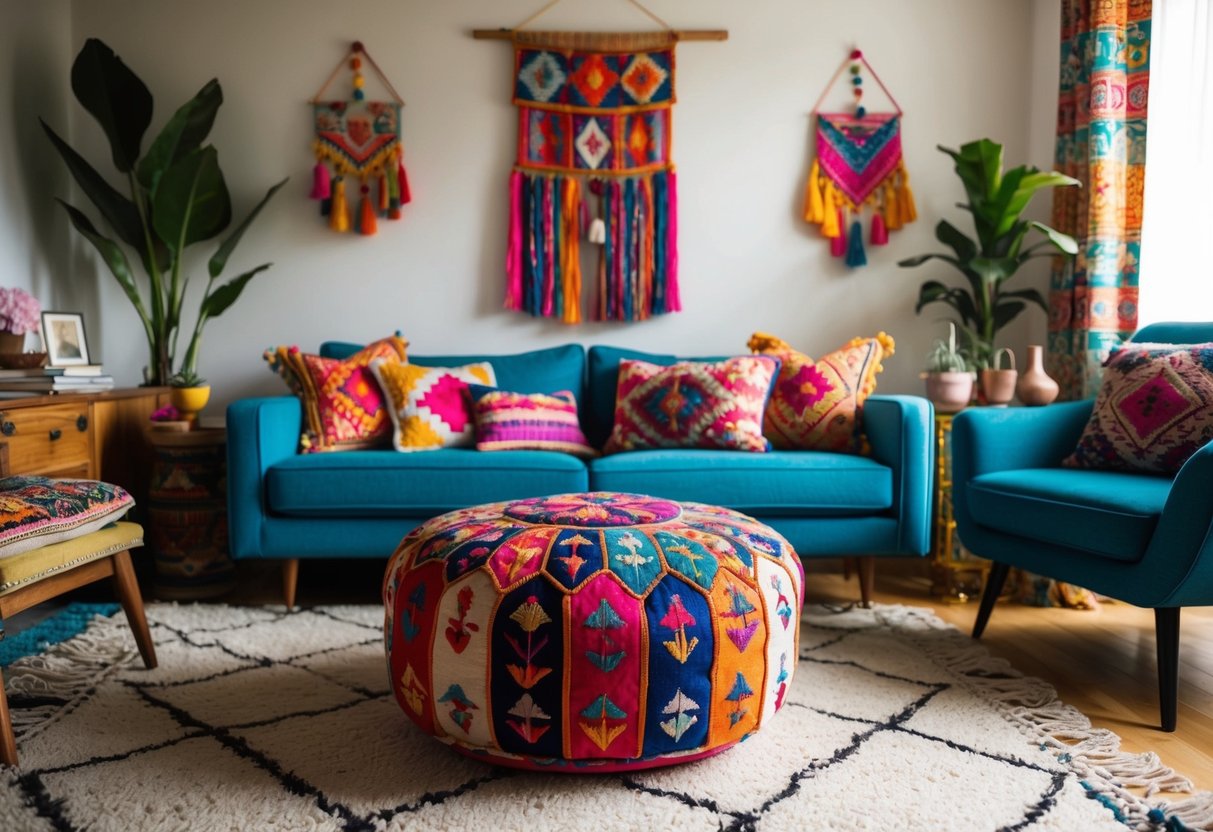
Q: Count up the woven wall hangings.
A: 3